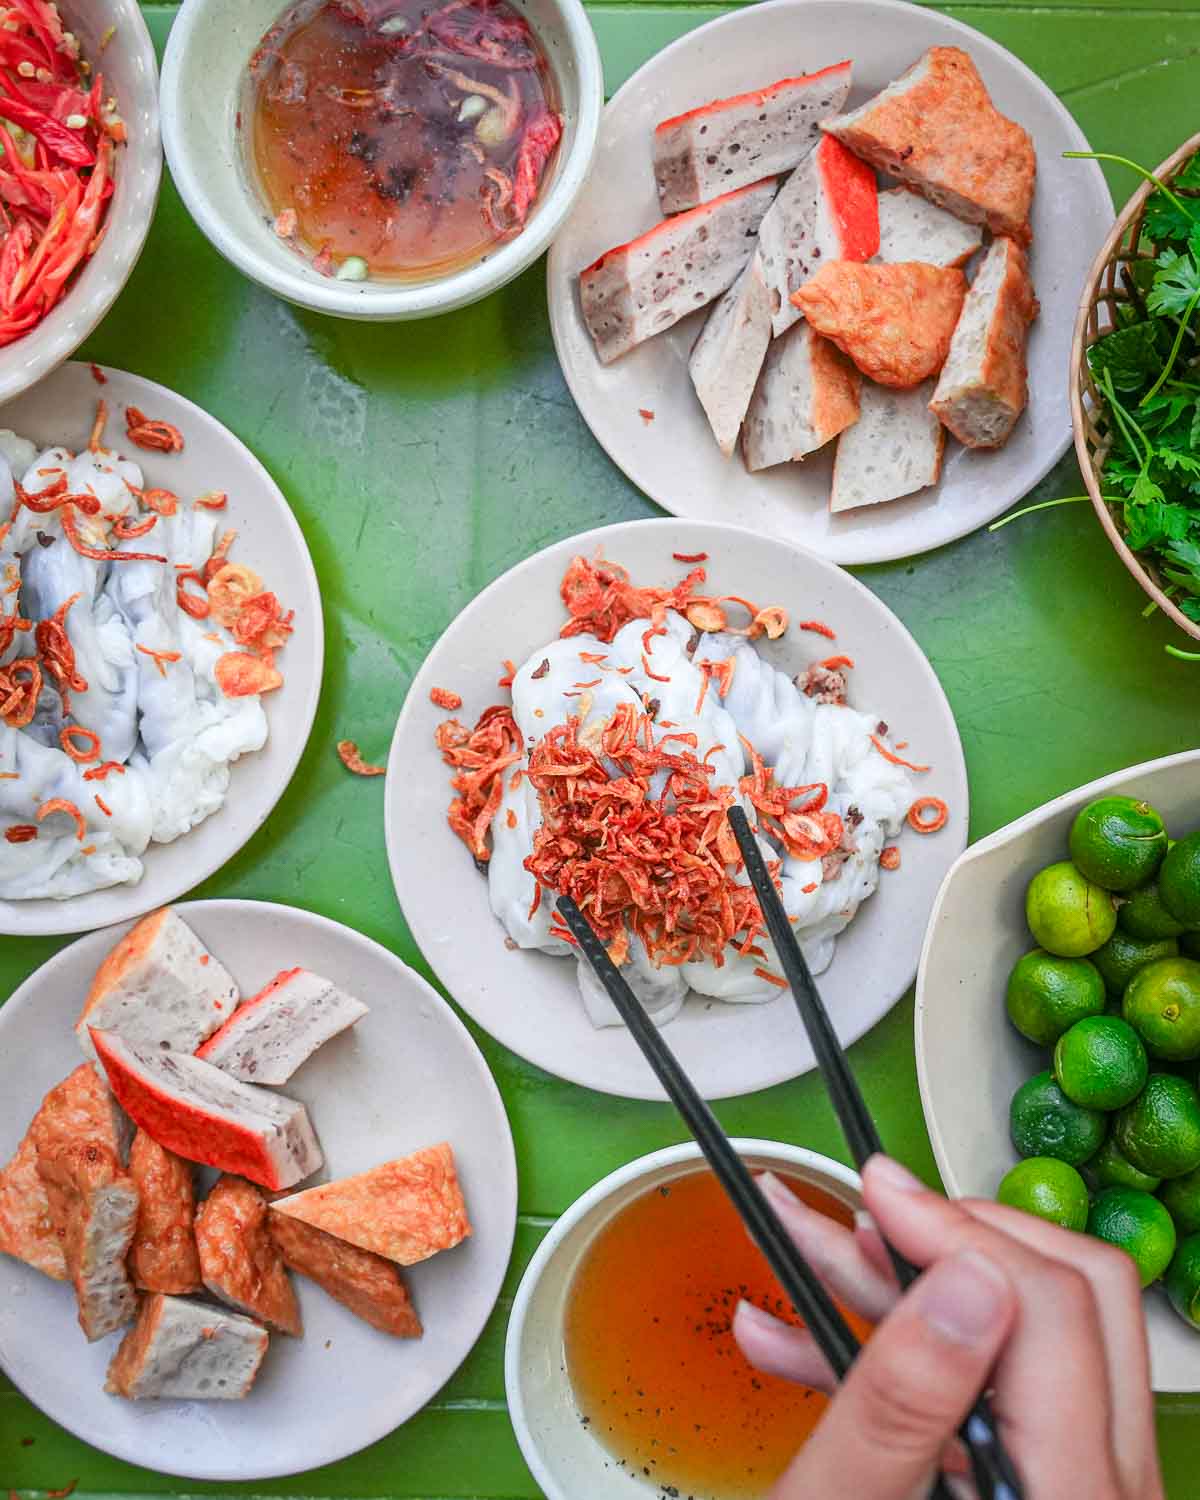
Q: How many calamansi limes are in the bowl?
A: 15